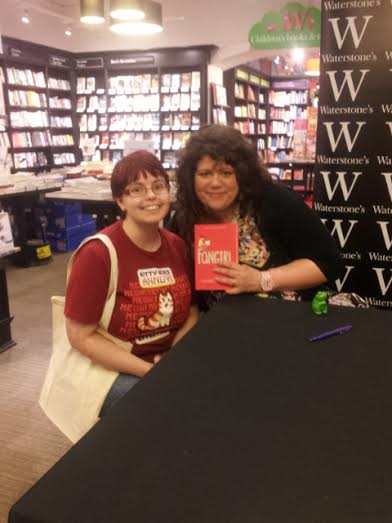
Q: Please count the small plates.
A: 0